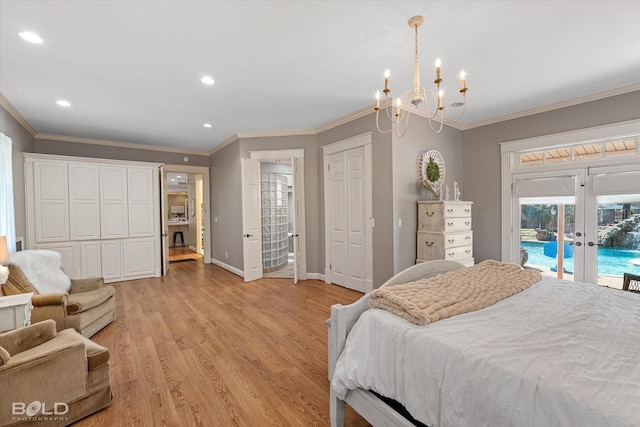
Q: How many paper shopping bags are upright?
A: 0